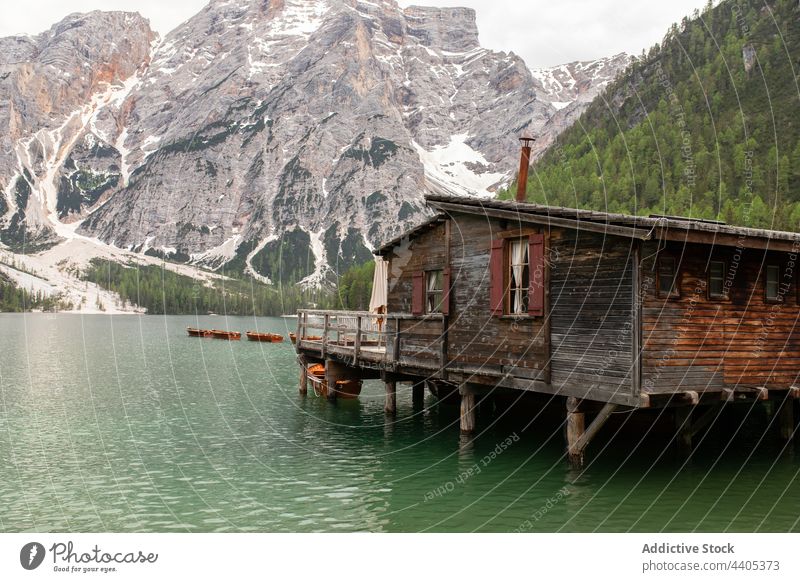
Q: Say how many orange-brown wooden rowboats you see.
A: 5